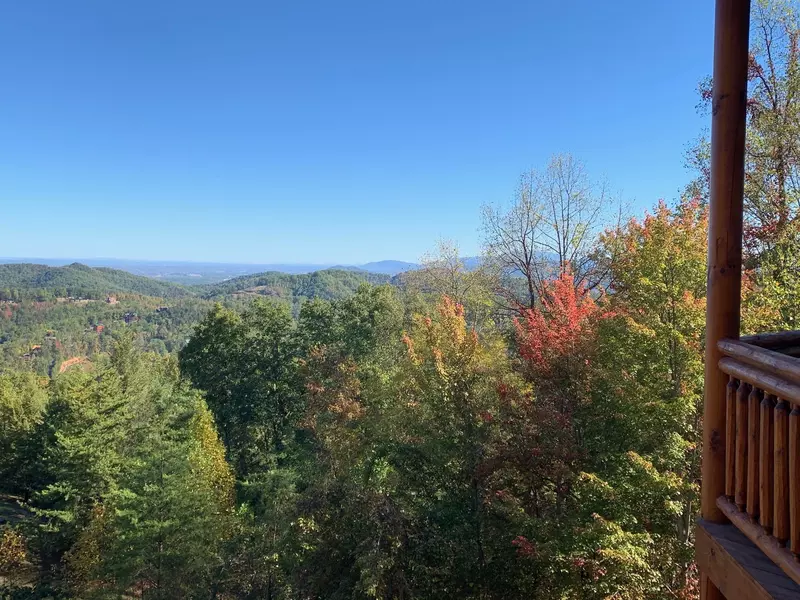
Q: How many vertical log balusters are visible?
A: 6